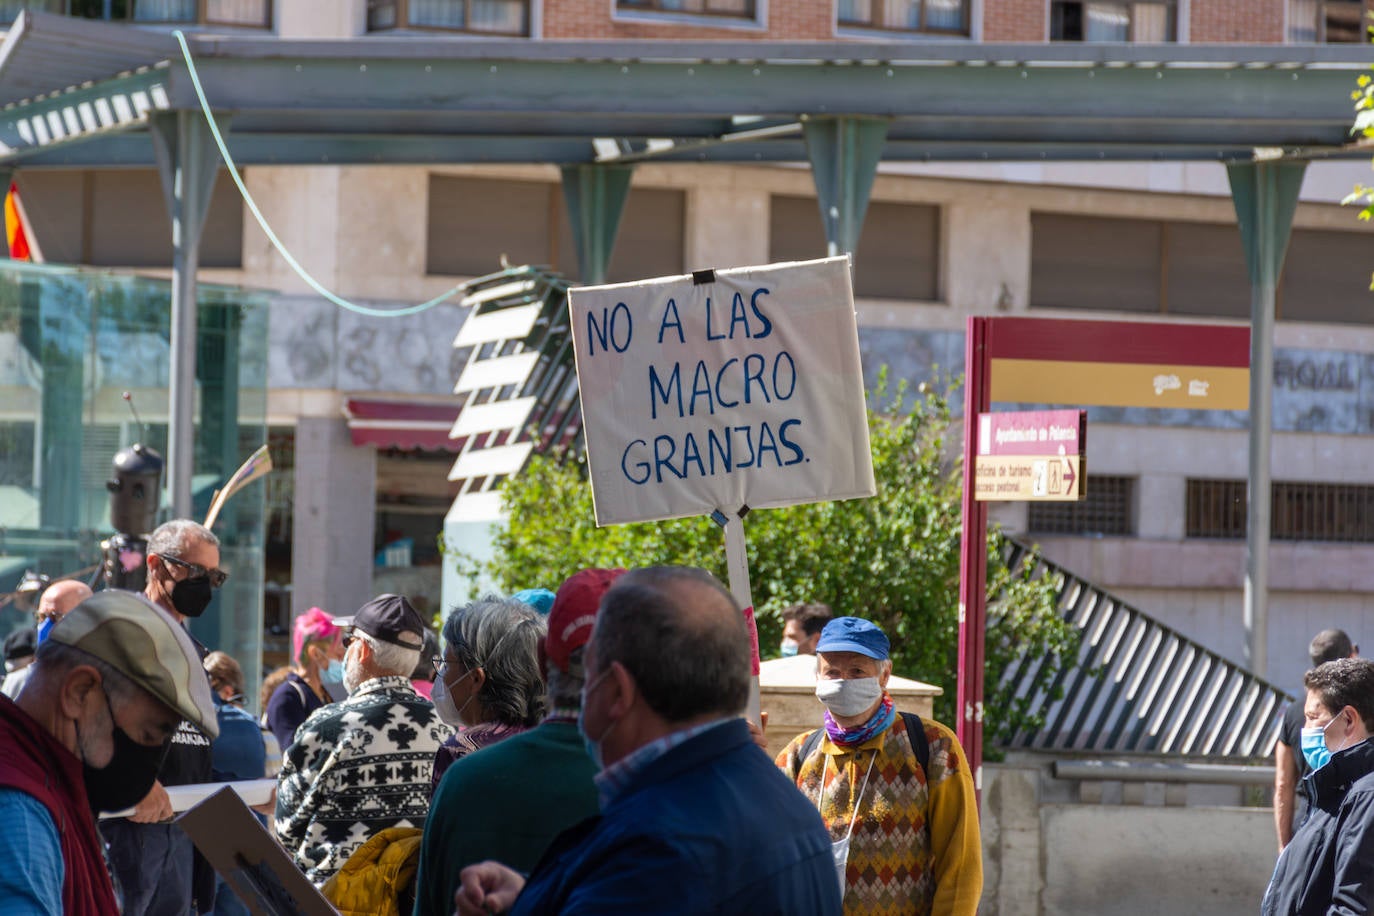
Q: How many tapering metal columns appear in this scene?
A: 4